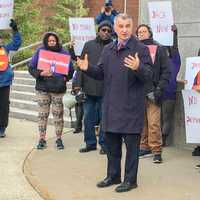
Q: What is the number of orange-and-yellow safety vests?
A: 1